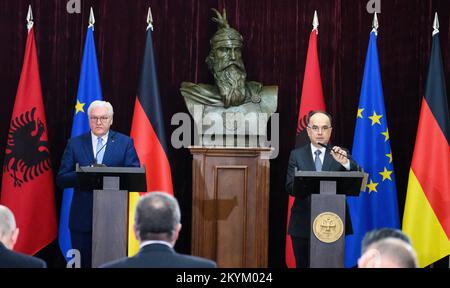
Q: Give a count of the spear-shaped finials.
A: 6